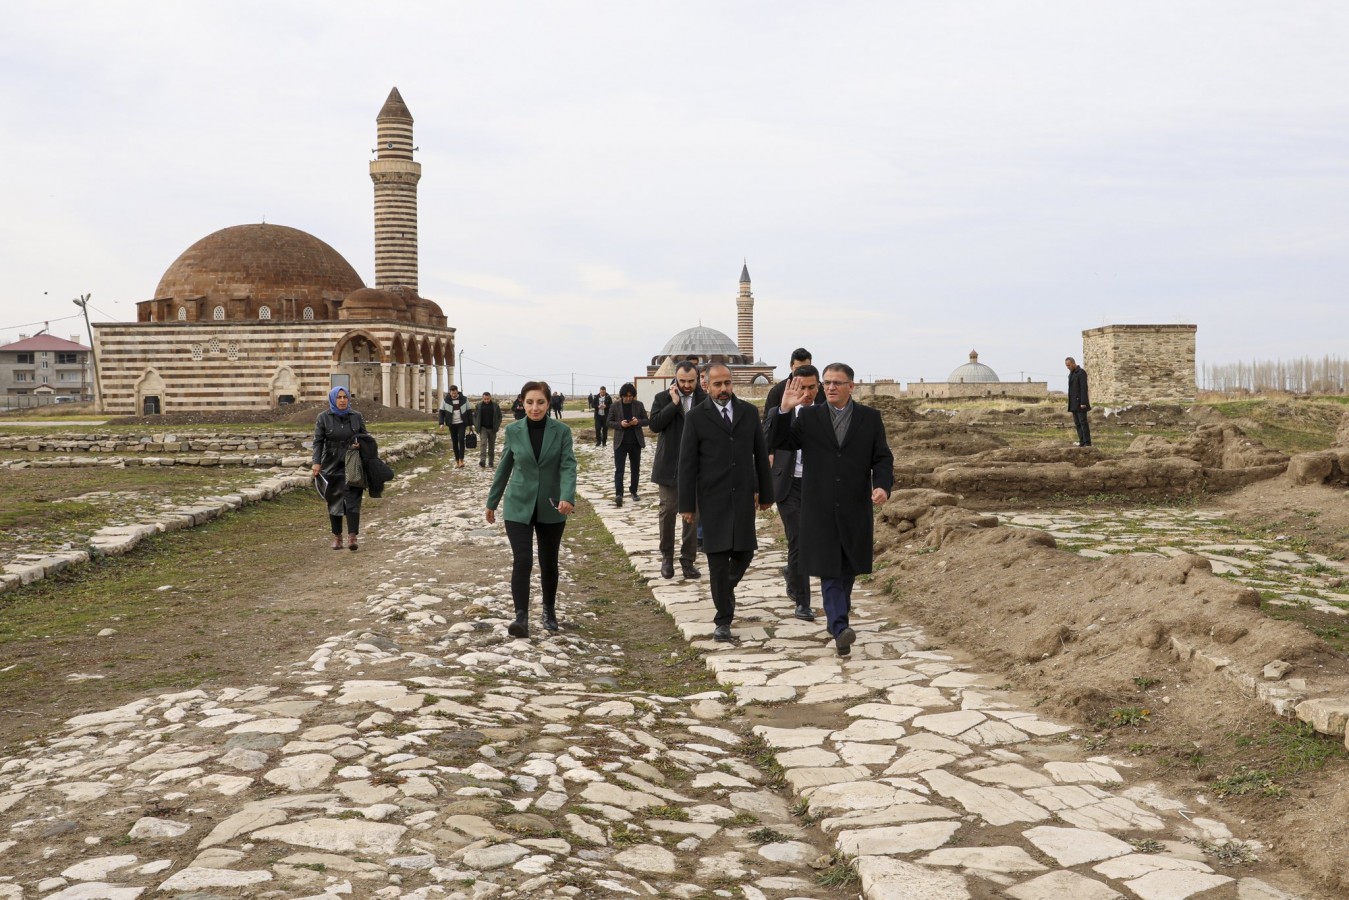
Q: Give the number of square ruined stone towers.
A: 1